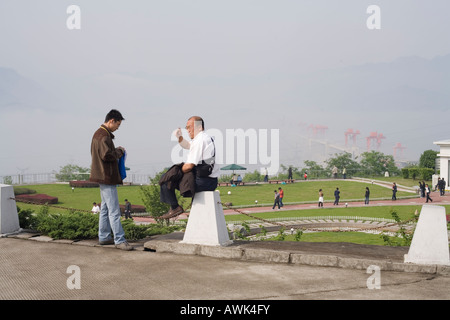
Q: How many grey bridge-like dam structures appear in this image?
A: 1